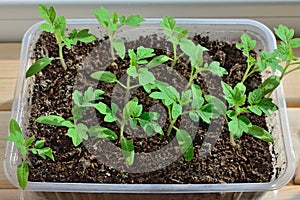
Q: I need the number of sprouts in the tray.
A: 12